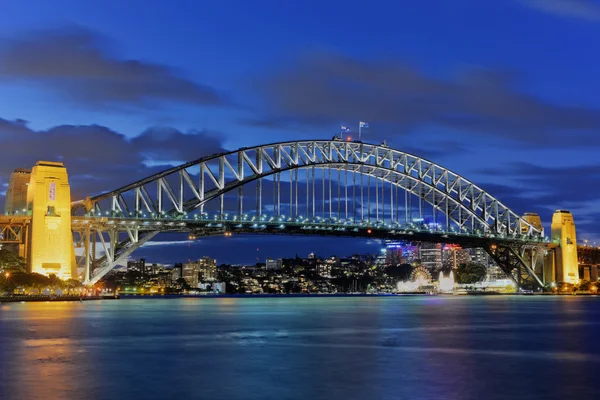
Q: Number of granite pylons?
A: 4